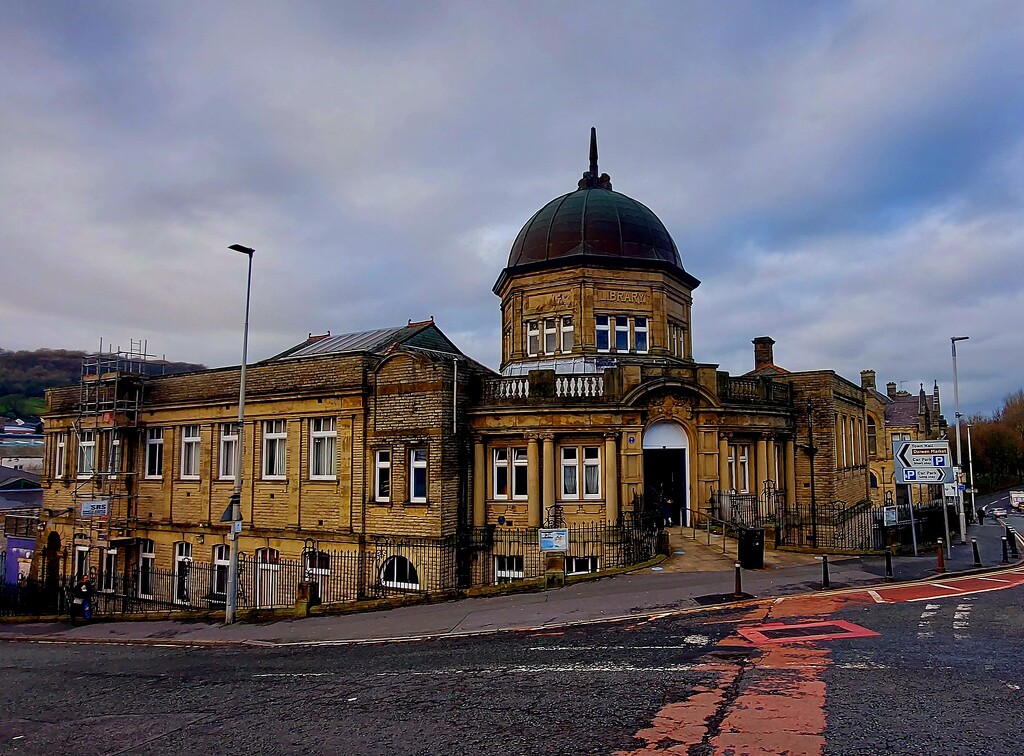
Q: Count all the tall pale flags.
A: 0